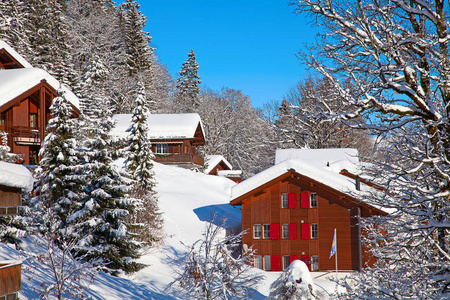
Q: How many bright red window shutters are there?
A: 8